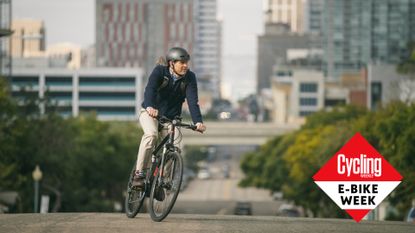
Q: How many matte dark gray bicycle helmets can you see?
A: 1